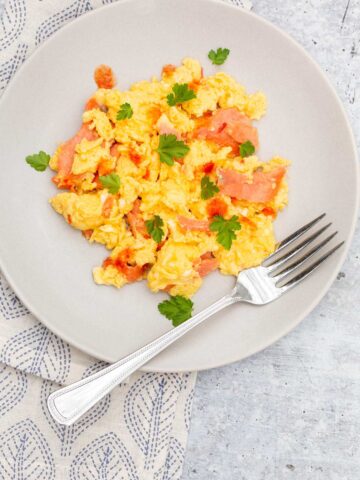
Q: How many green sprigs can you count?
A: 11